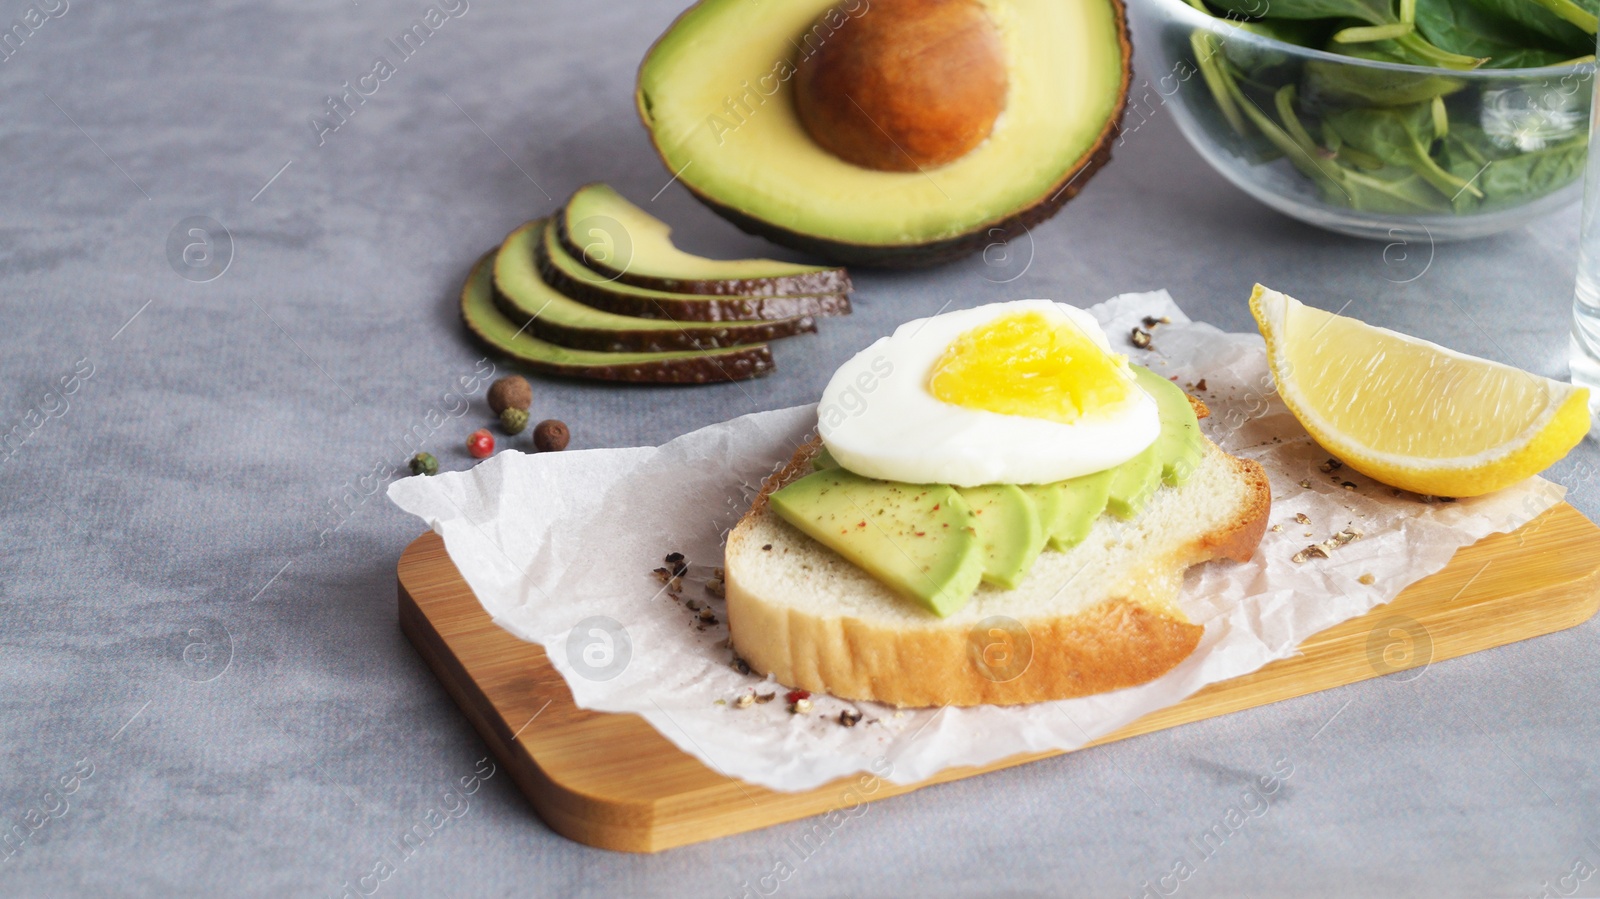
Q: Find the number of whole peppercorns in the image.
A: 5